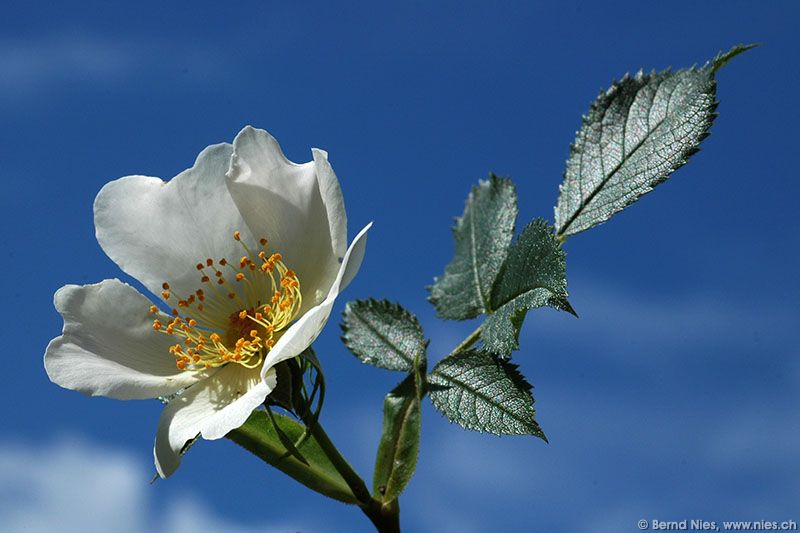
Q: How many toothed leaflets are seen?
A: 5